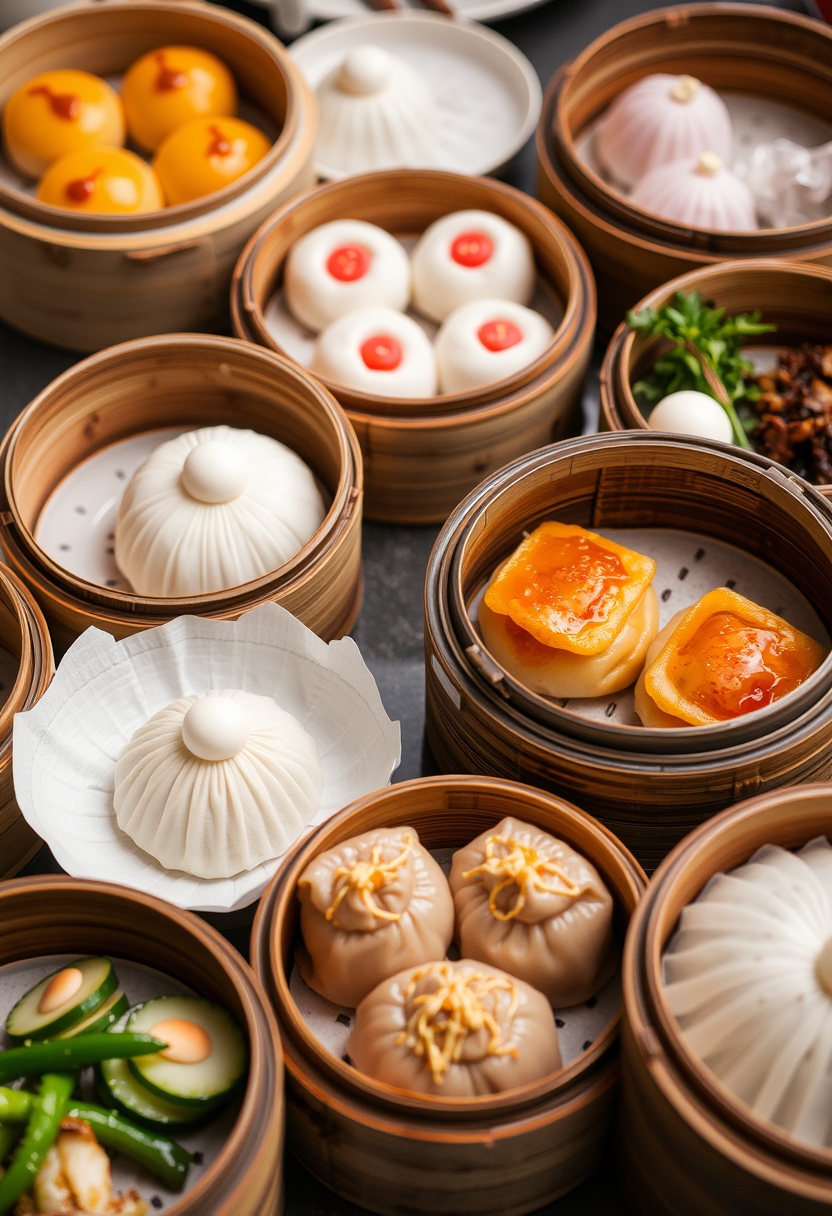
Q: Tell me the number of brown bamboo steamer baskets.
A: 10